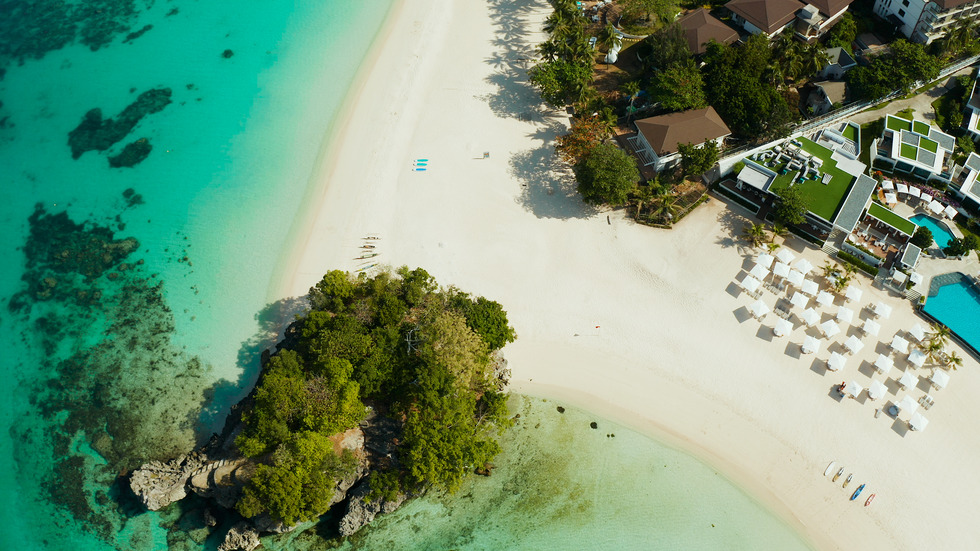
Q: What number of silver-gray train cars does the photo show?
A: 0